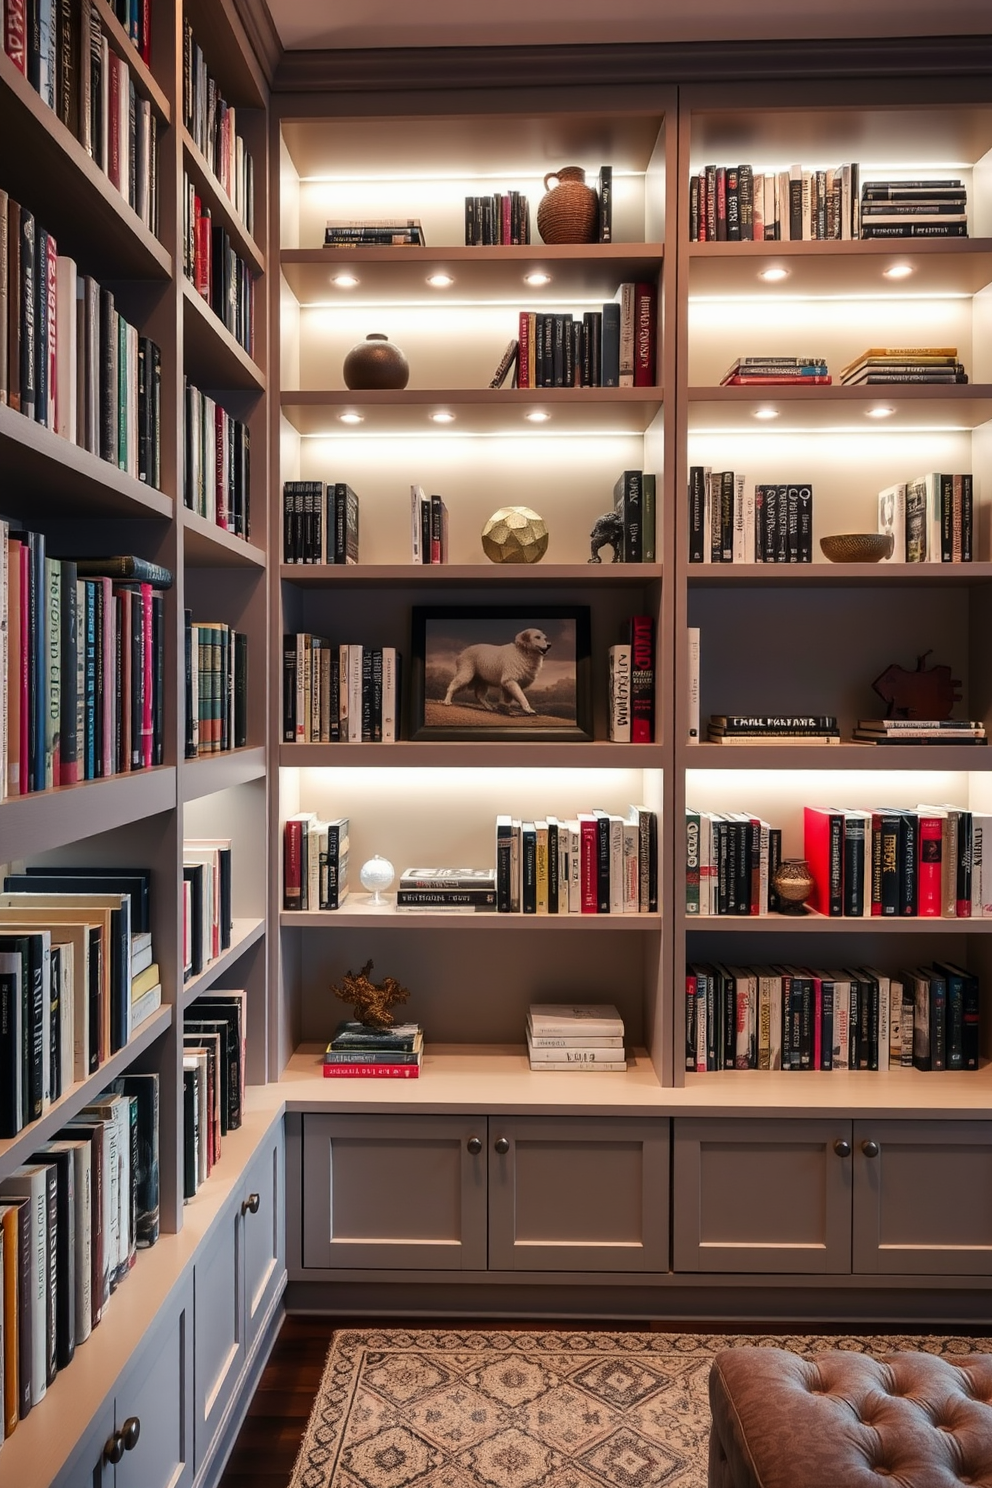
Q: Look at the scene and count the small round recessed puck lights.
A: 10